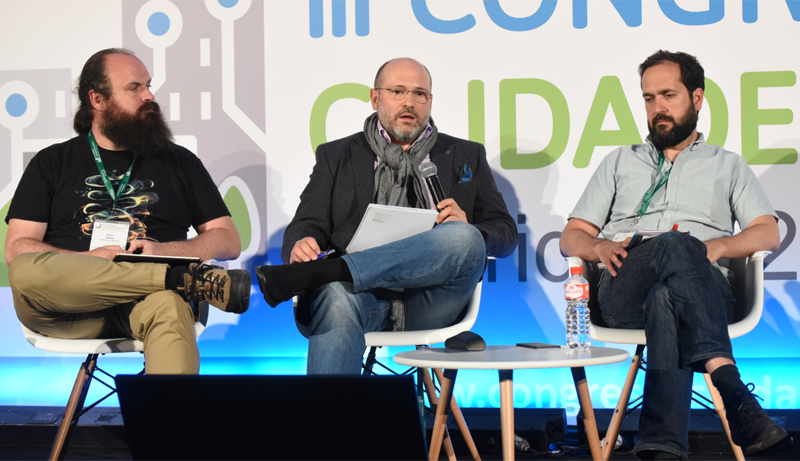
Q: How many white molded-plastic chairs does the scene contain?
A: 3